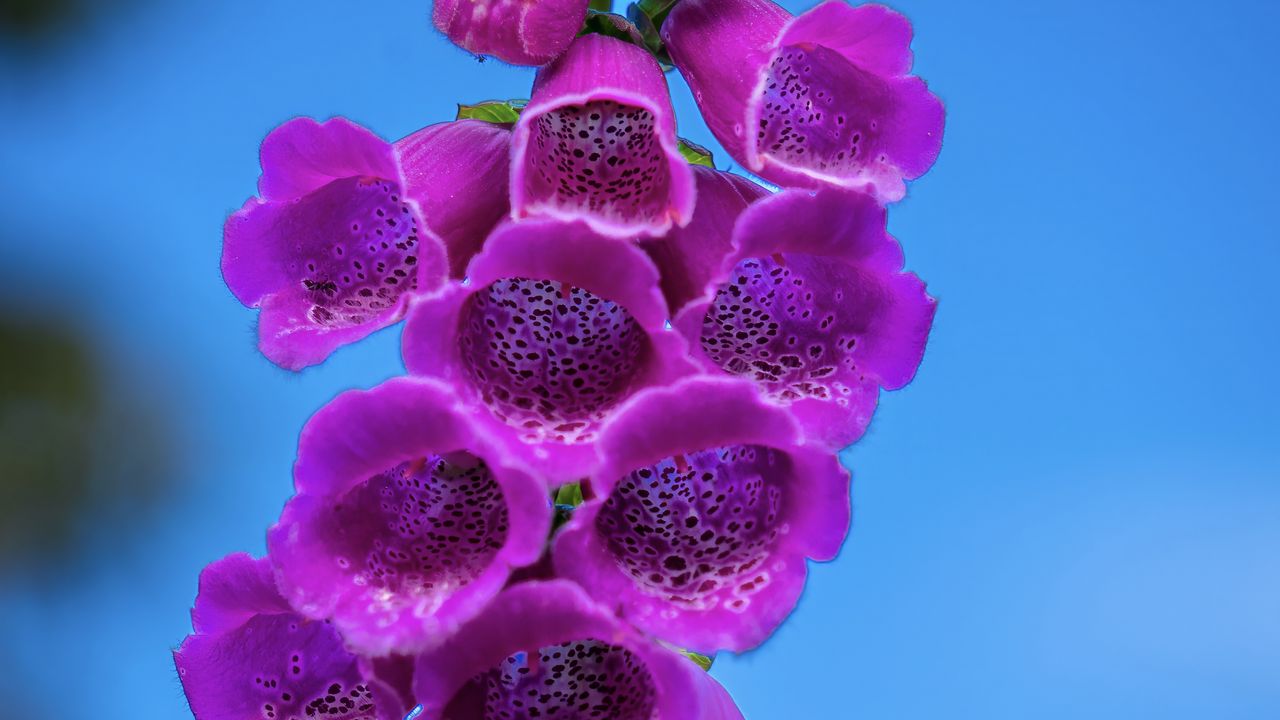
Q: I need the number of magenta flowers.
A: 10